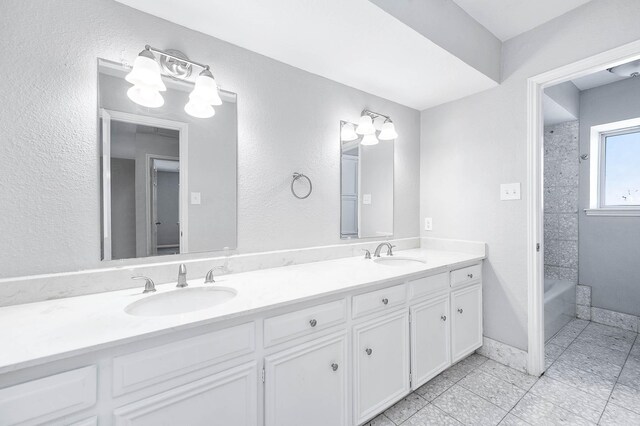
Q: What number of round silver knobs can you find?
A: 7